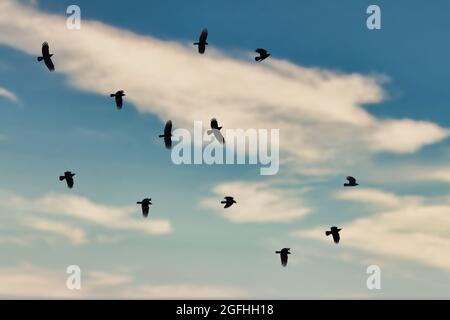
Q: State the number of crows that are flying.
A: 12